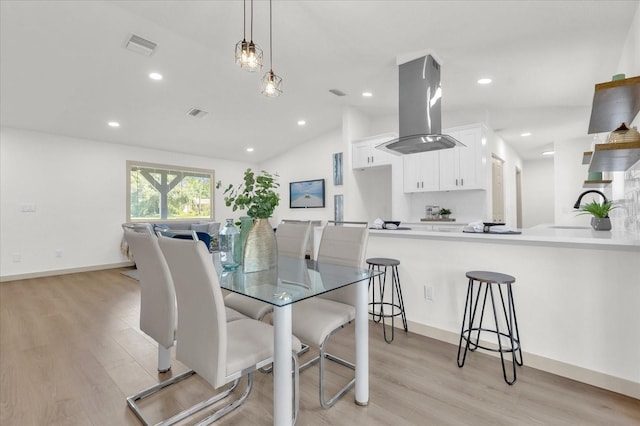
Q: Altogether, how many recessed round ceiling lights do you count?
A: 8